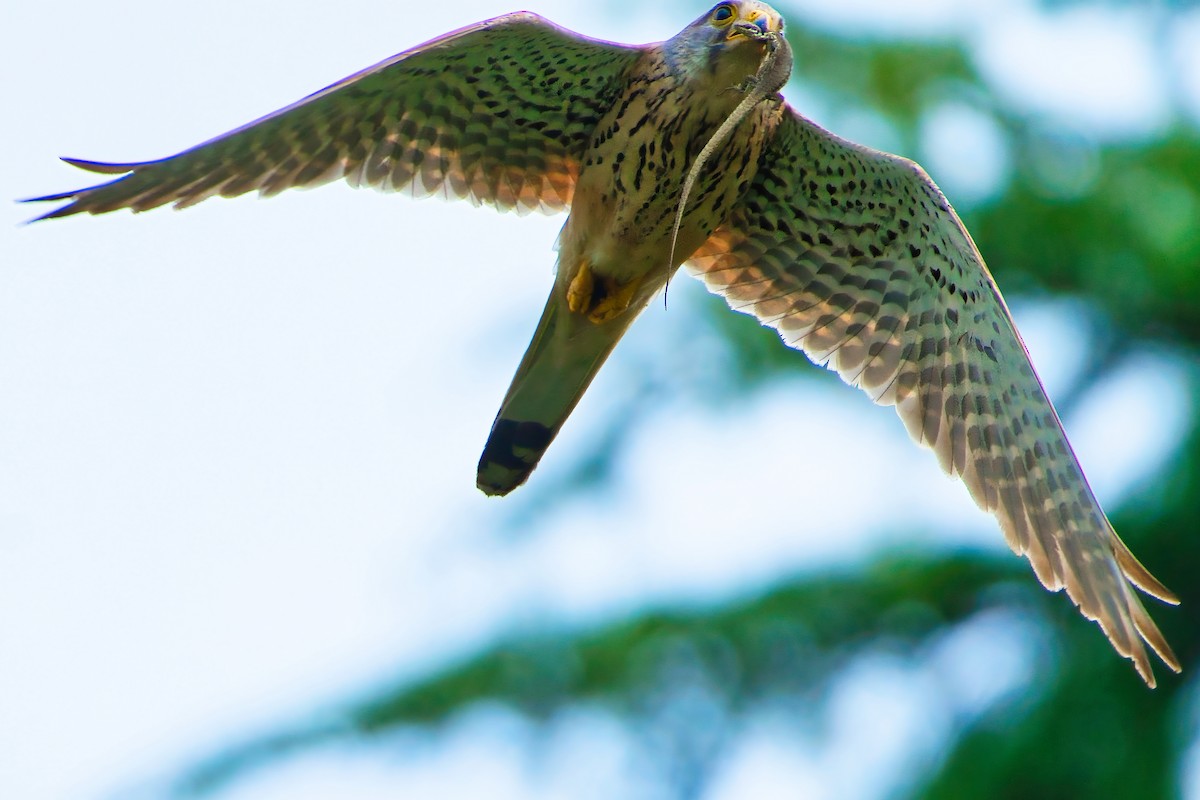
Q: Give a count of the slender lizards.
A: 1